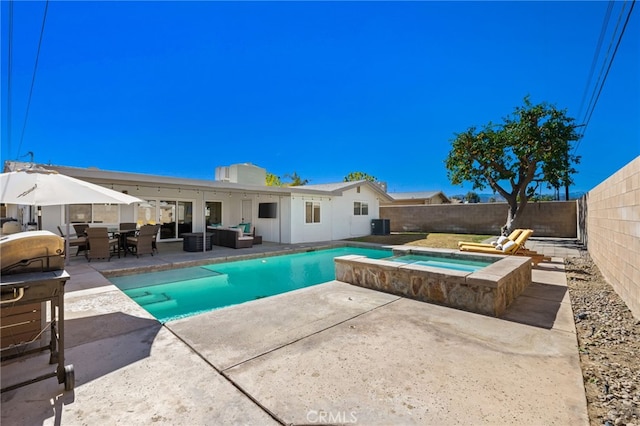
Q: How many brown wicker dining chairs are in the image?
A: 6